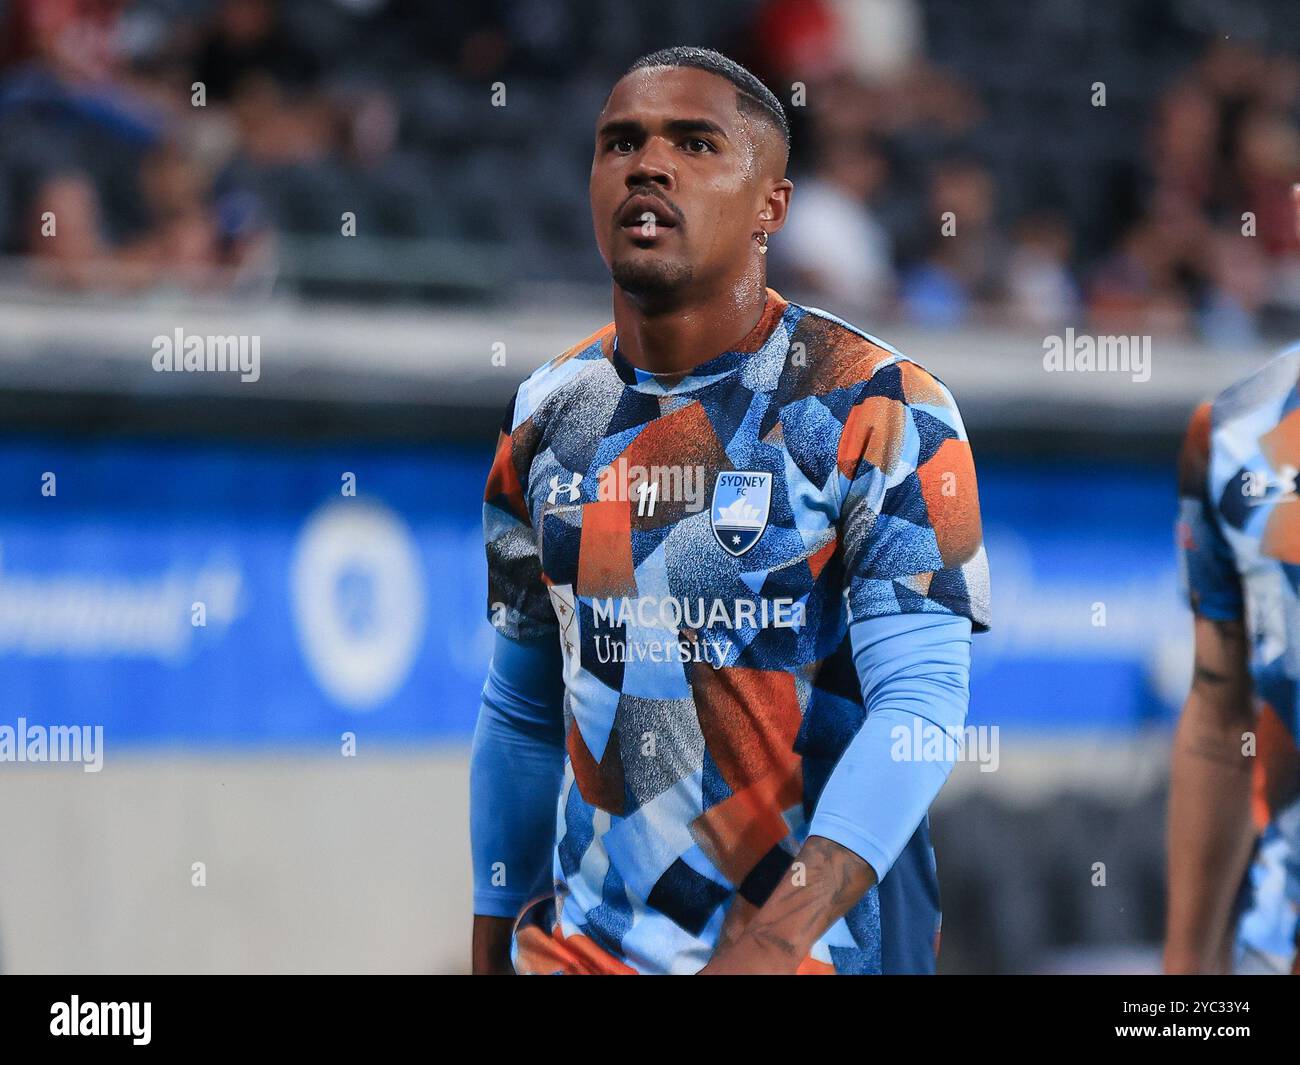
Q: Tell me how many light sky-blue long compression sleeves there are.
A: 2